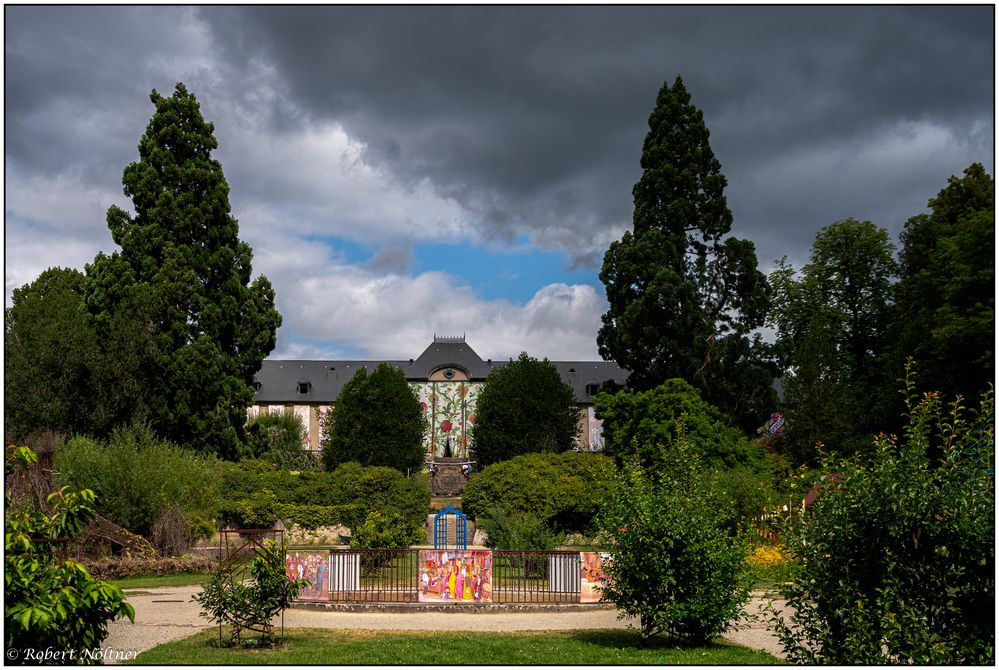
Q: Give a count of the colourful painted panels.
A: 3